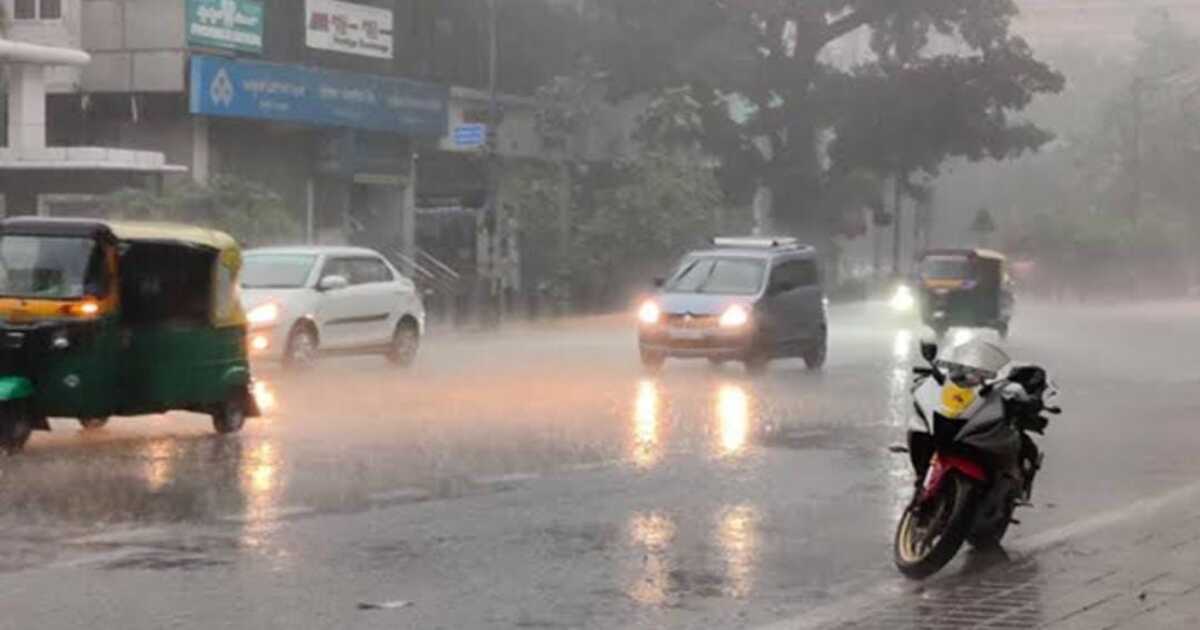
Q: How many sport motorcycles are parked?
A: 1